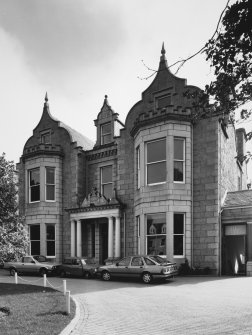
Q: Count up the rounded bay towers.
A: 2